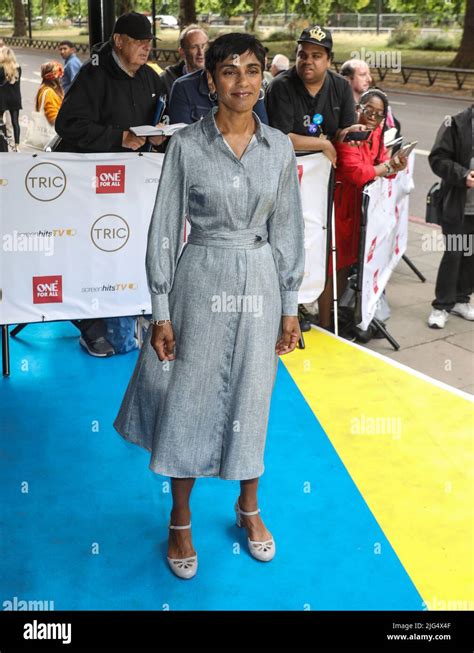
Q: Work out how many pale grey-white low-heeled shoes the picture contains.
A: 2